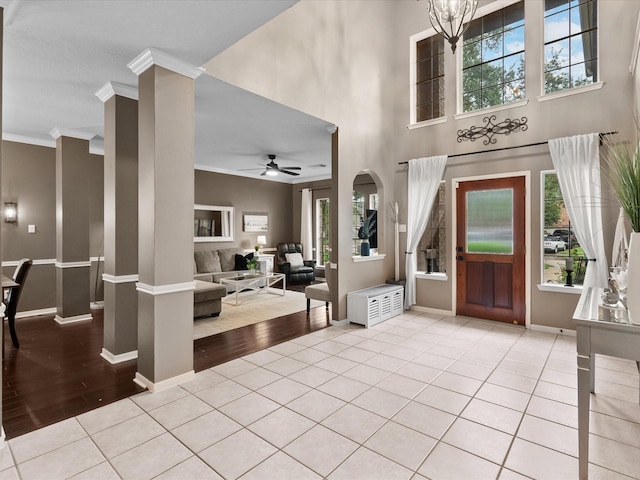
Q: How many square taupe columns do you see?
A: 3